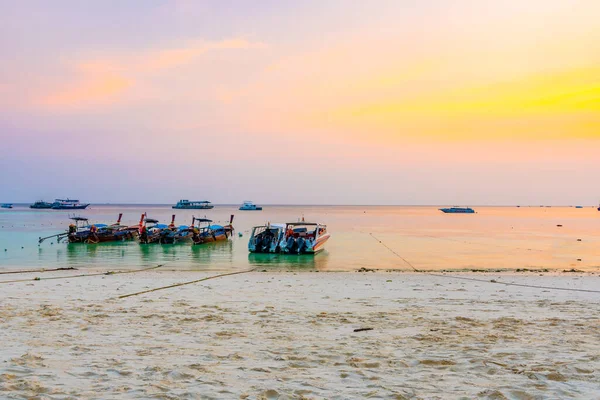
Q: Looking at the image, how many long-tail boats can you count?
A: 5